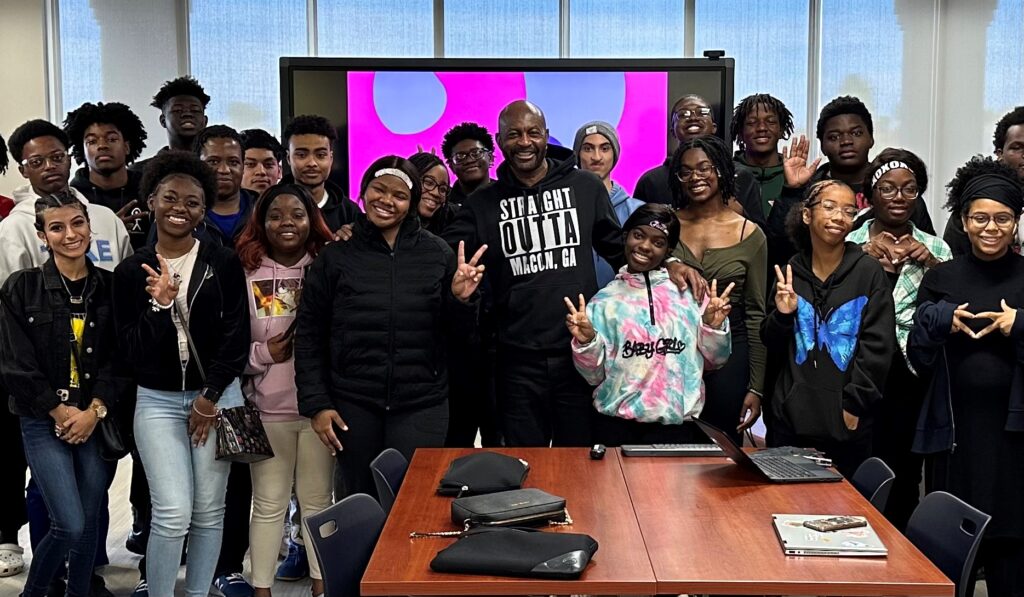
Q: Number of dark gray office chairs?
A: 4